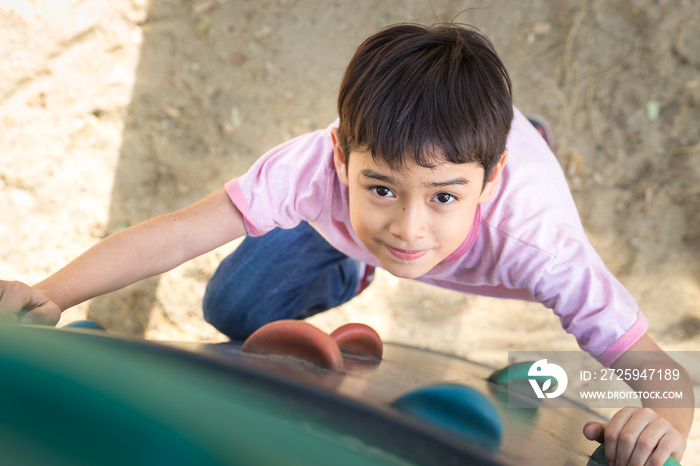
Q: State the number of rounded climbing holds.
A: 6